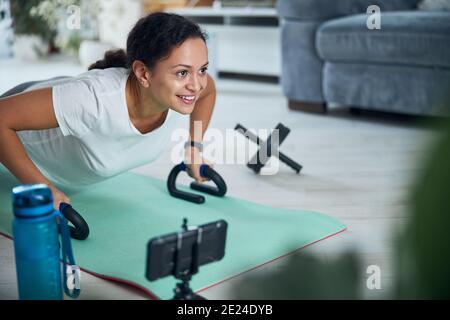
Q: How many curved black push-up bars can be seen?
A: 2